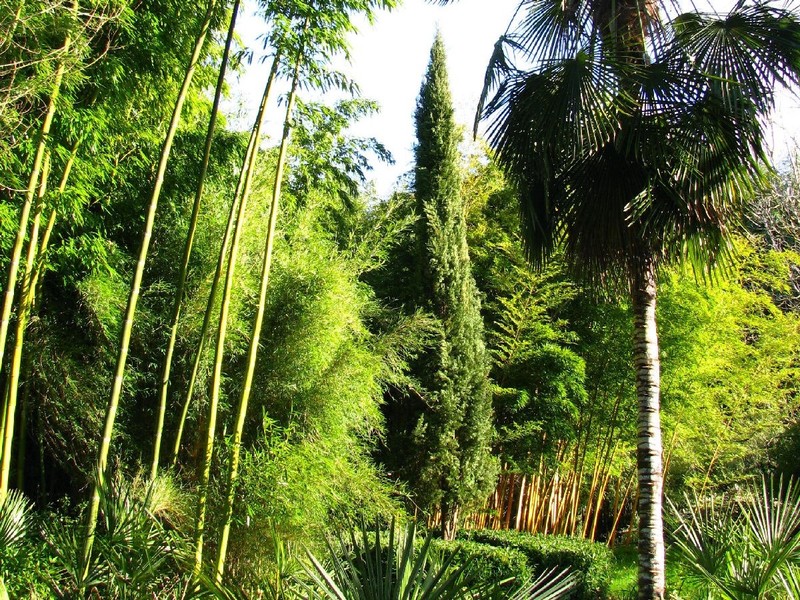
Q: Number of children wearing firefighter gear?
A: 0